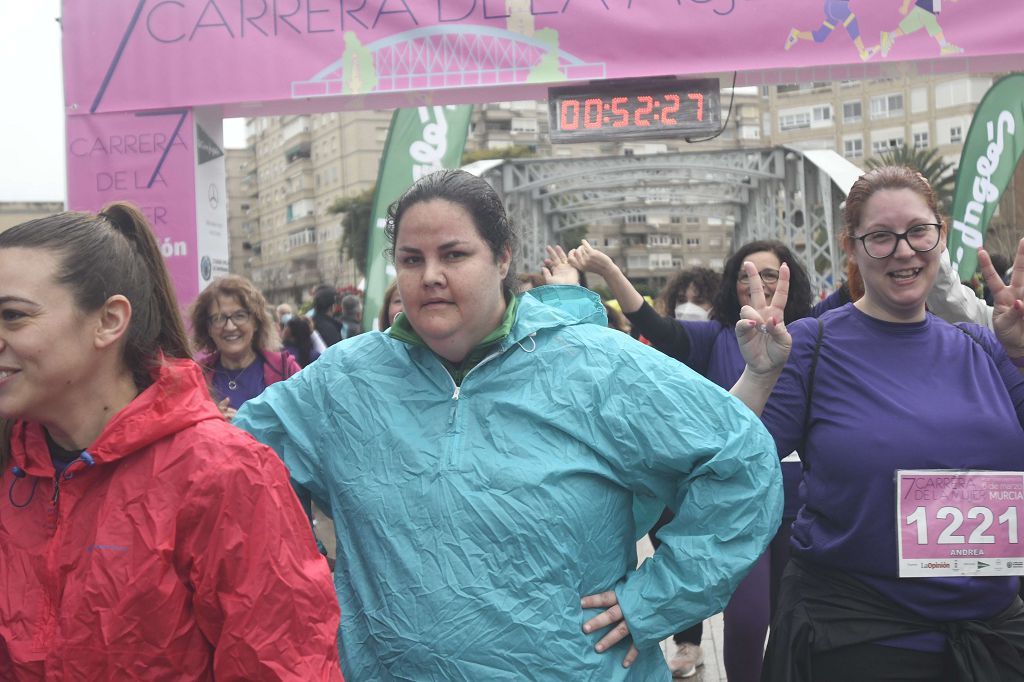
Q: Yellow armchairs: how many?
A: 0